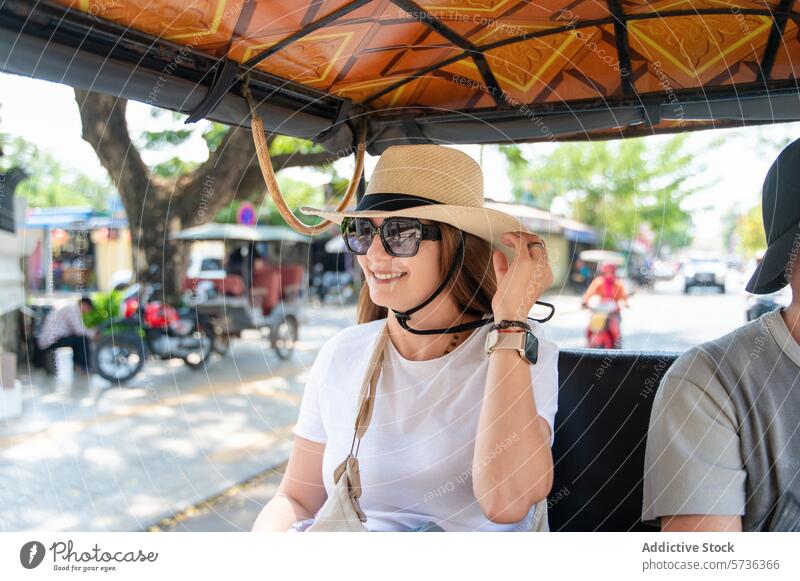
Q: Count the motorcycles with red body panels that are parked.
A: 1